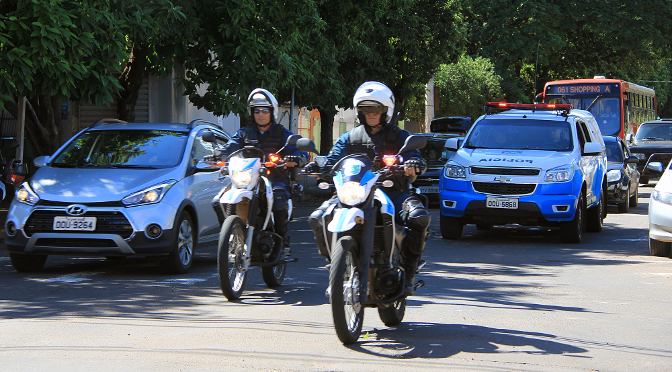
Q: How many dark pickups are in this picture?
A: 1